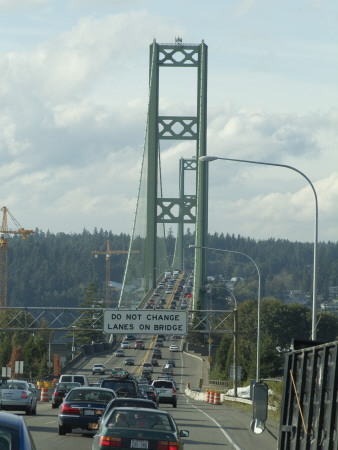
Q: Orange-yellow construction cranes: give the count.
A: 2